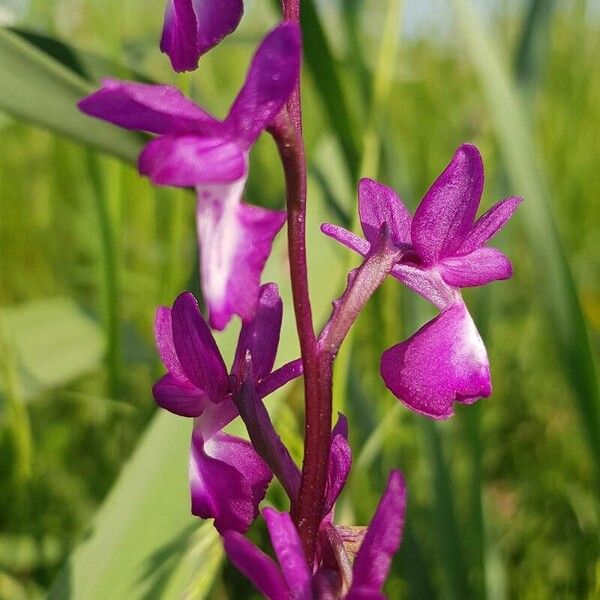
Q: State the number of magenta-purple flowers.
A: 5